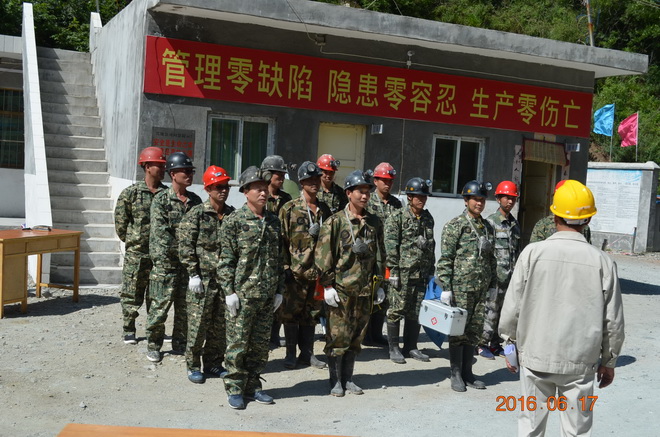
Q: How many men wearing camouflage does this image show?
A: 13